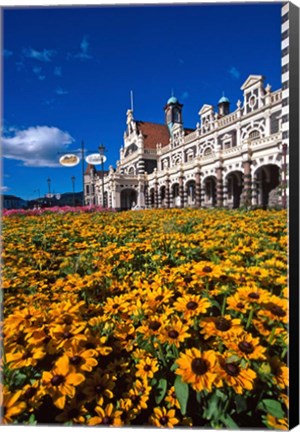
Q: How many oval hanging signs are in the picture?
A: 2